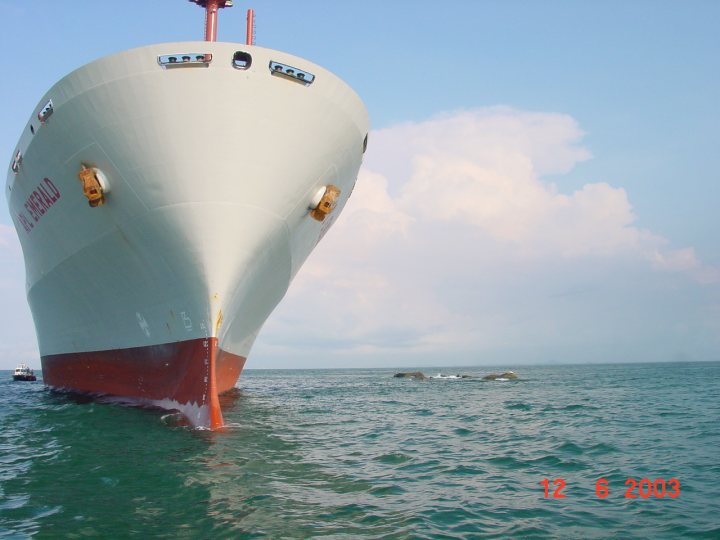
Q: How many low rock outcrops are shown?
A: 2